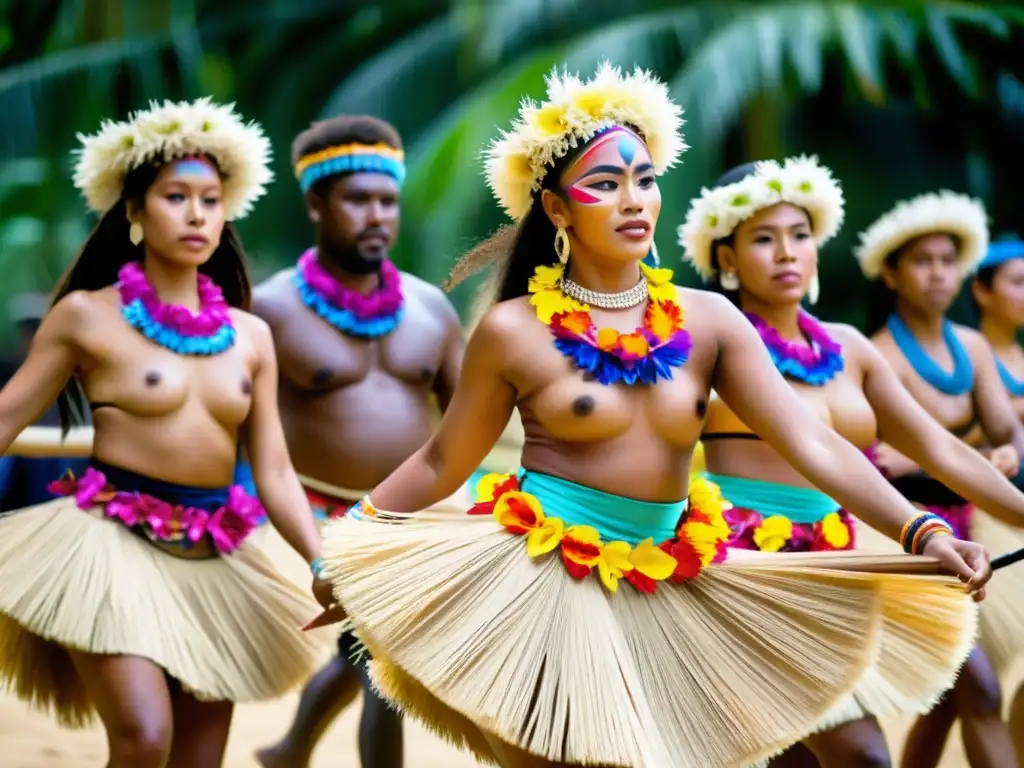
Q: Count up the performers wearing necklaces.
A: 6